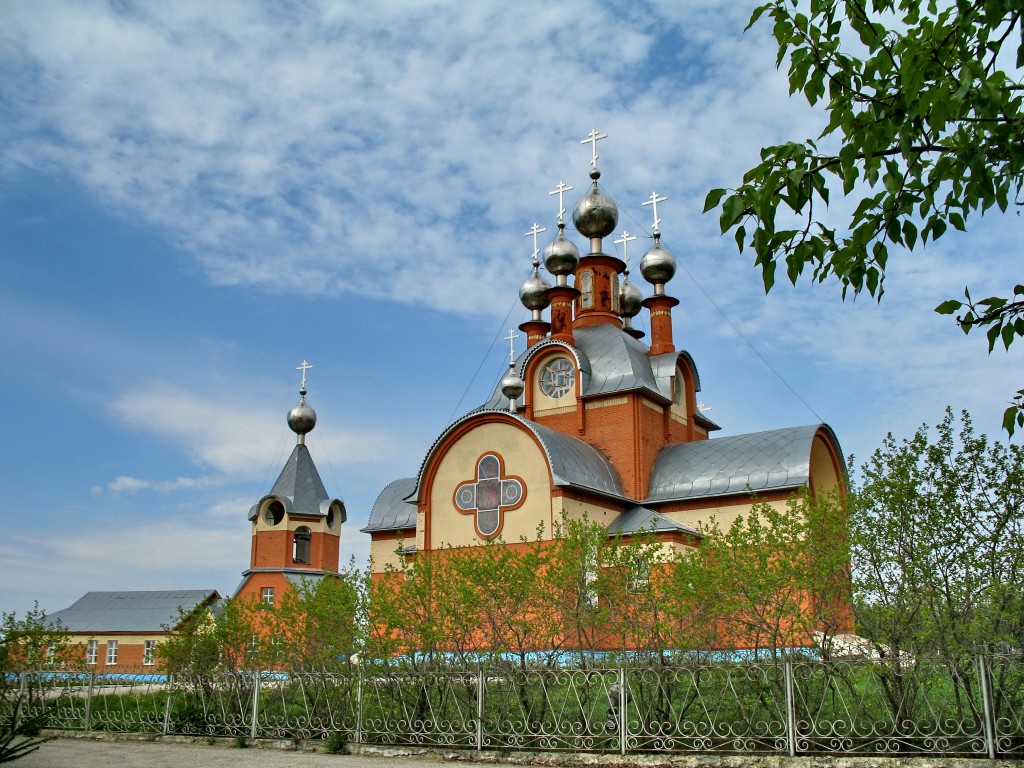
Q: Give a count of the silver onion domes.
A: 7